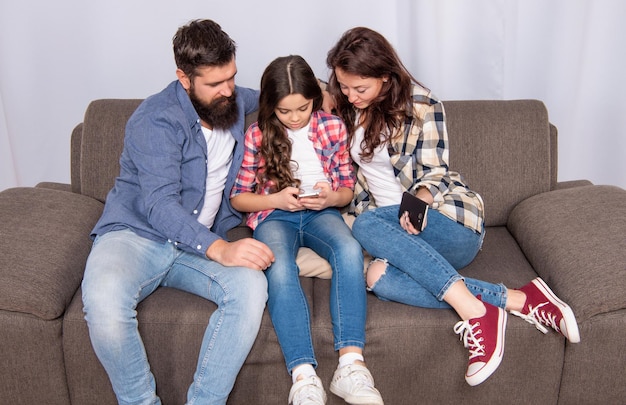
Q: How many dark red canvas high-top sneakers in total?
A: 2